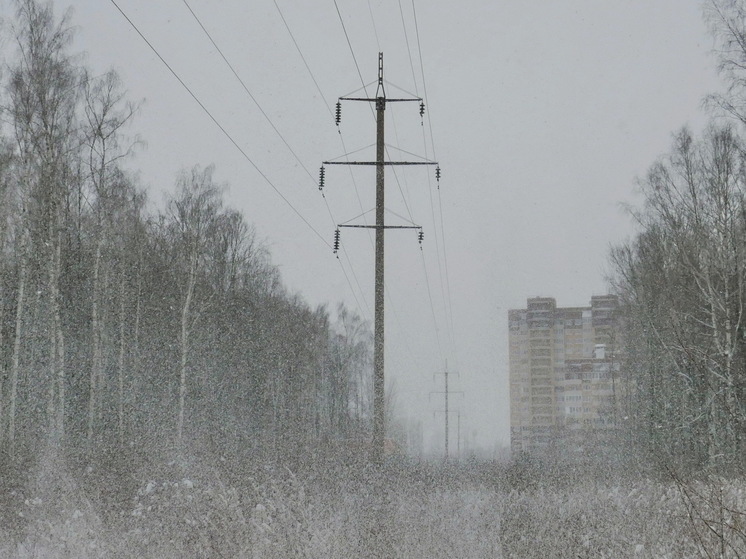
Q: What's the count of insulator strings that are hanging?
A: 6